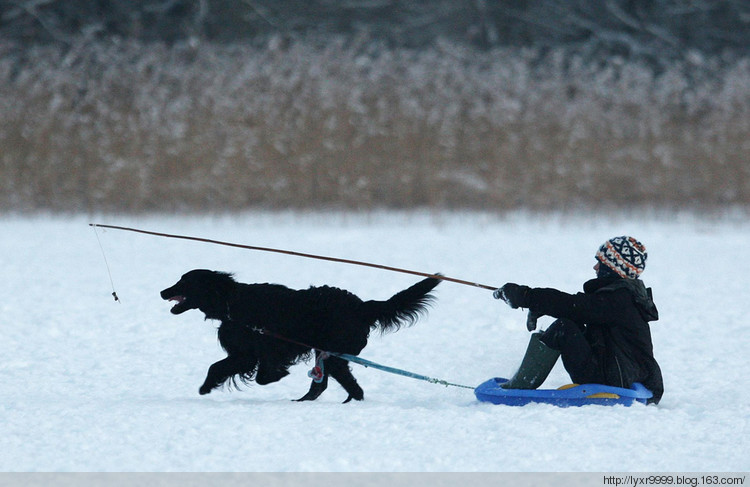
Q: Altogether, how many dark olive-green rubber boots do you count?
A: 1